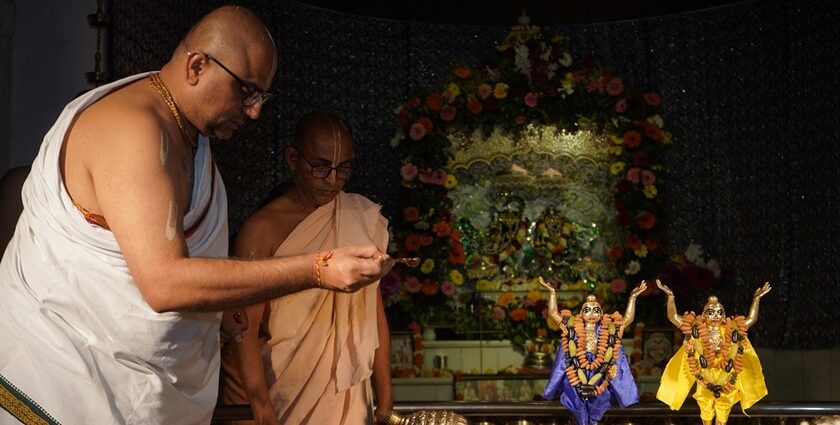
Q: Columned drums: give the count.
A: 0